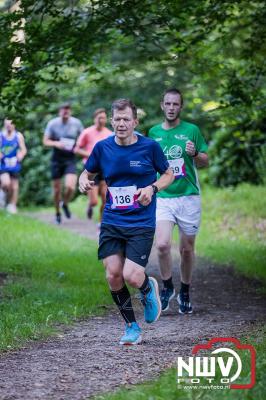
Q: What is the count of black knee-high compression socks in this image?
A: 2